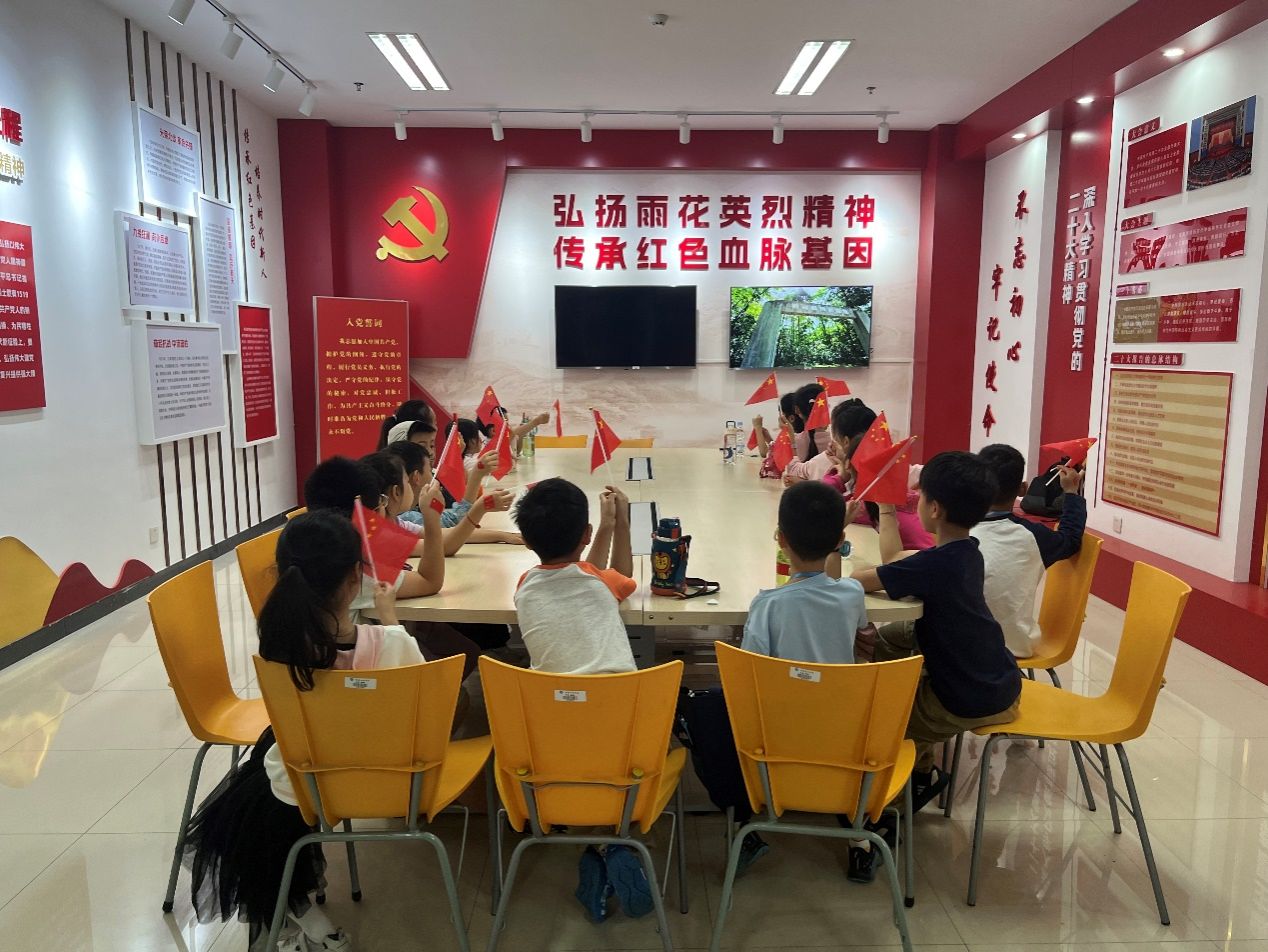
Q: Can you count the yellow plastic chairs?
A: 10